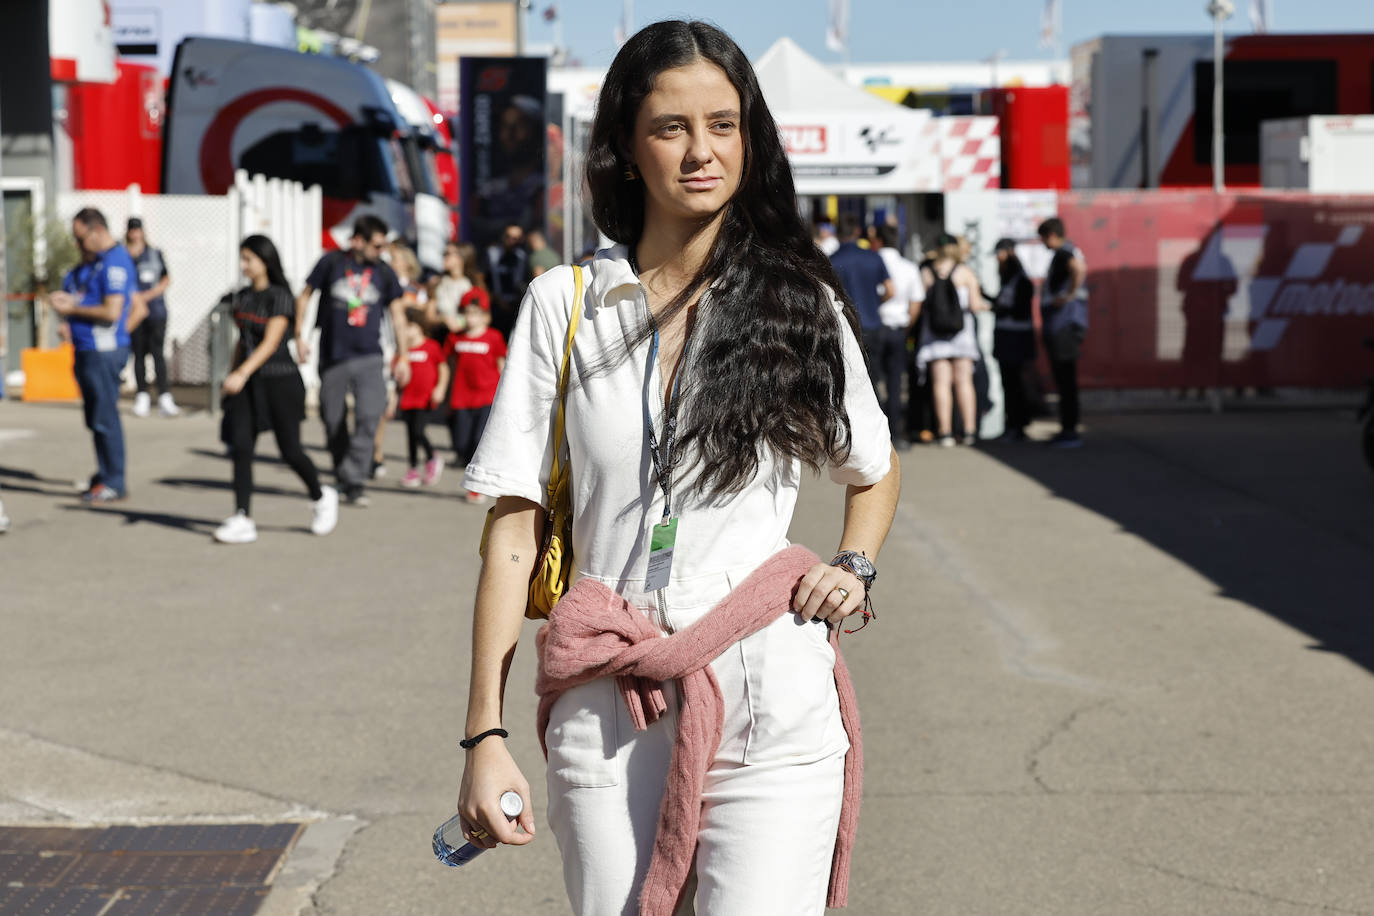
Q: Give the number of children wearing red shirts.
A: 2